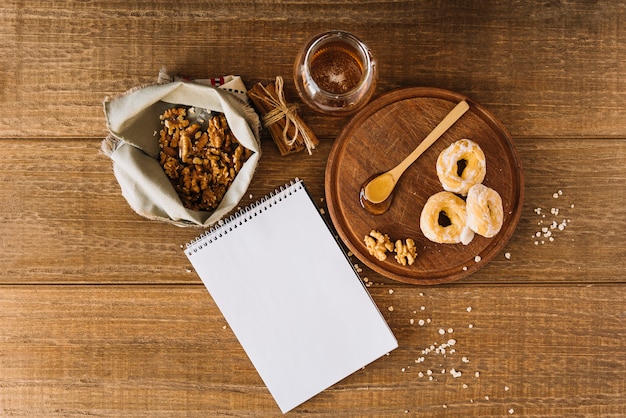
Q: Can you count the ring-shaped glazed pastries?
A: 3